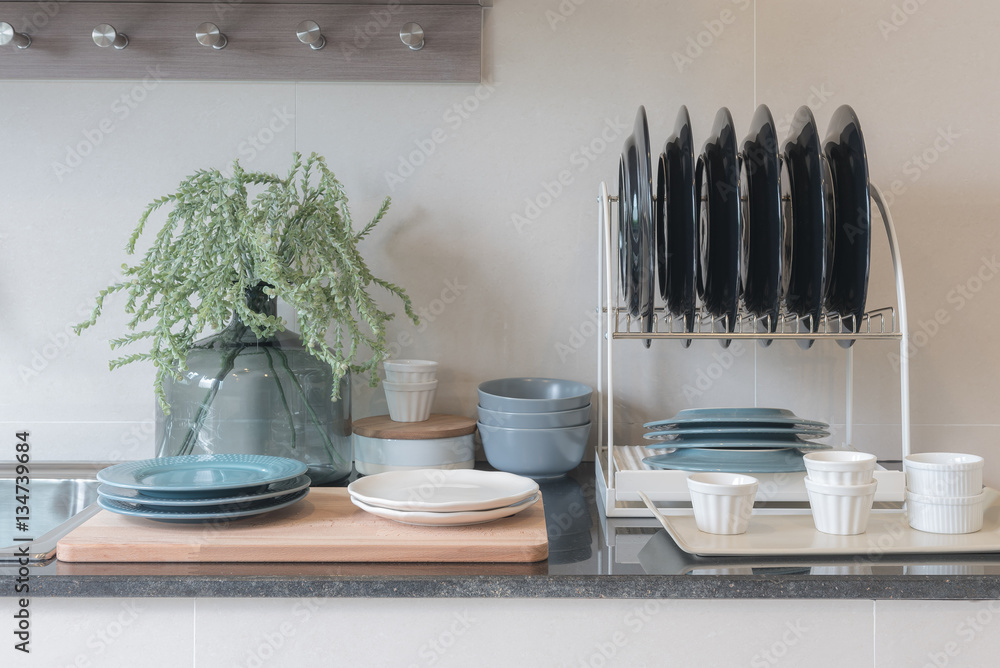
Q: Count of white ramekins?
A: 7